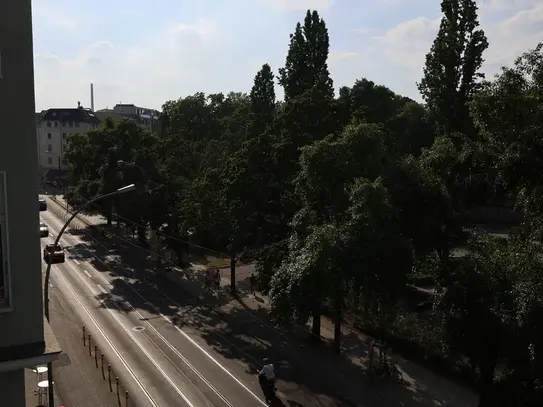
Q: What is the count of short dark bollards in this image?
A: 7